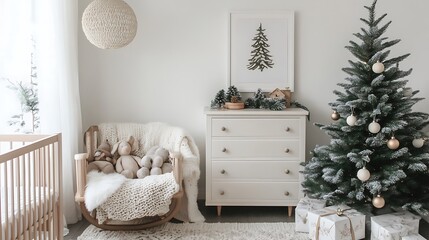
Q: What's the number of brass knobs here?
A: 8